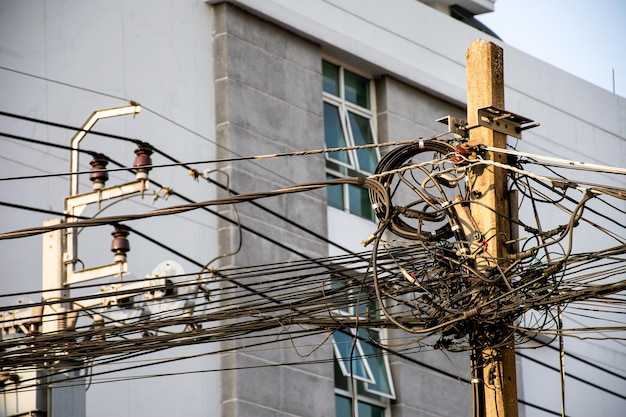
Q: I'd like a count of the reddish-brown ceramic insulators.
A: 3